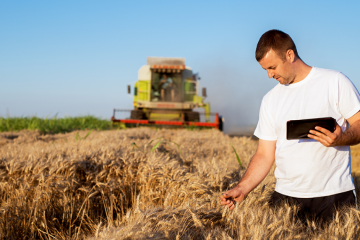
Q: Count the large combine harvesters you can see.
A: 1